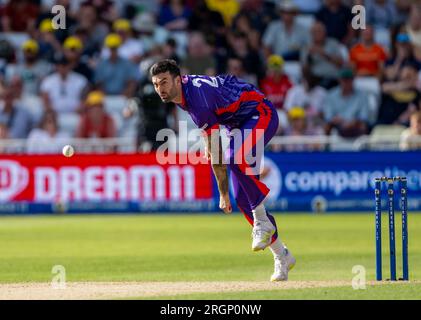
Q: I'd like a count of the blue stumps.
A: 3